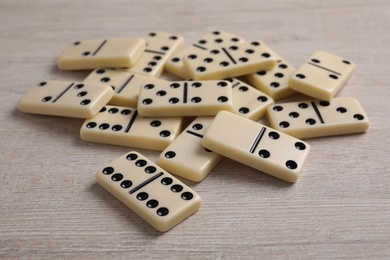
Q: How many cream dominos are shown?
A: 15